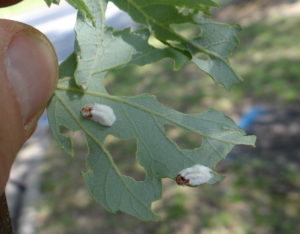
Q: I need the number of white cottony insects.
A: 2